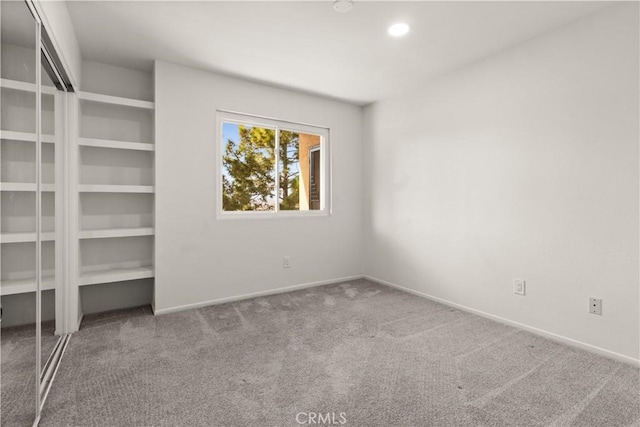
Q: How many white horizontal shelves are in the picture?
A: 5